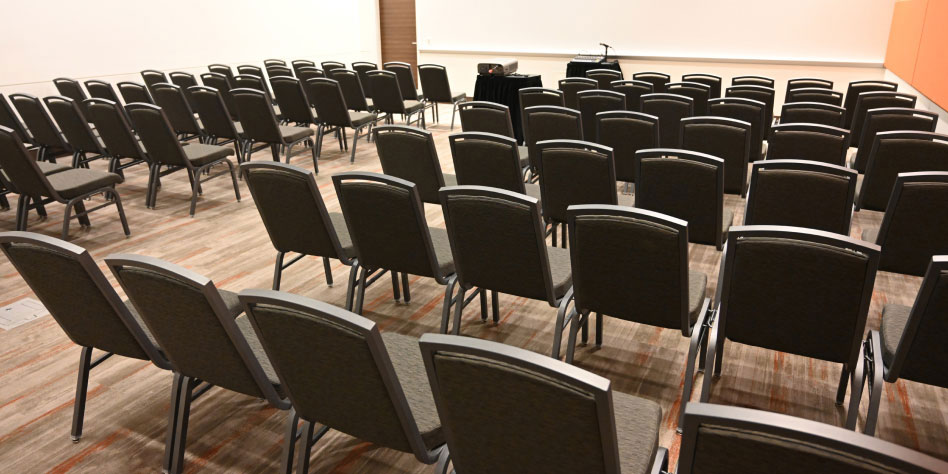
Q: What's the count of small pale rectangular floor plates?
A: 1